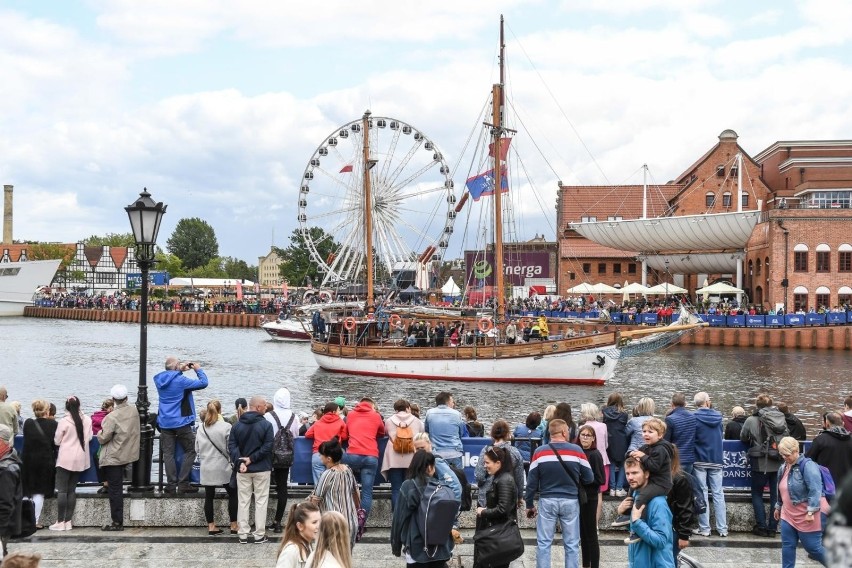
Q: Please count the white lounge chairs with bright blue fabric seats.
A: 0